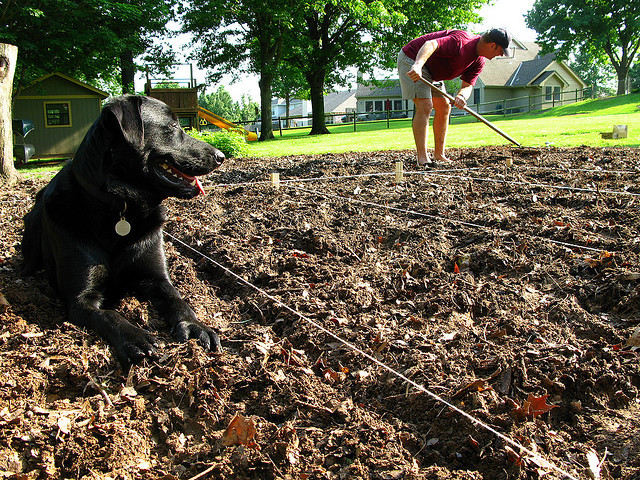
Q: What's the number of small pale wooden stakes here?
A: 3